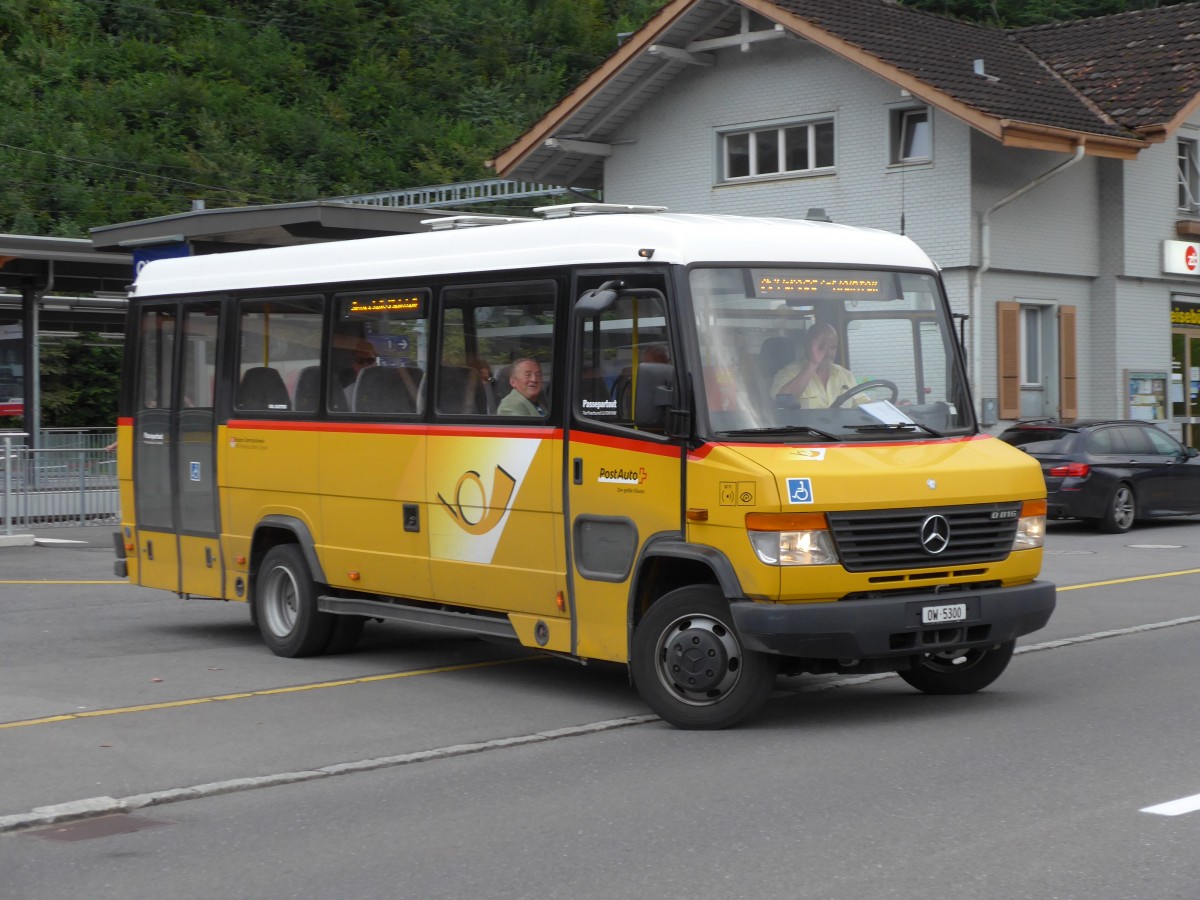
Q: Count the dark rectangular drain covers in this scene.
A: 1